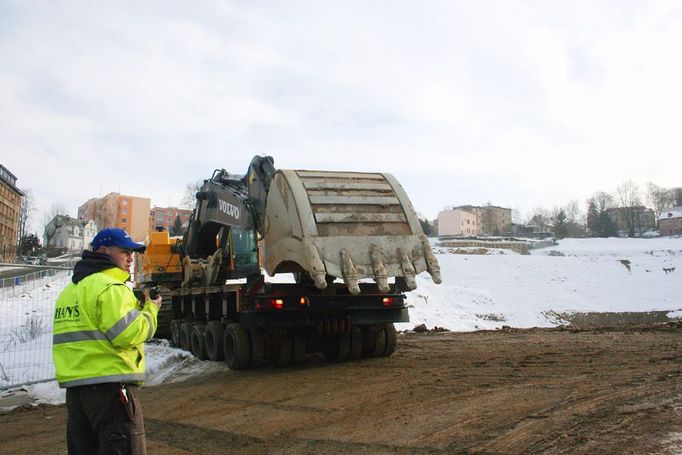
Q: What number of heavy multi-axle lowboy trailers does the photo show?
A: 1